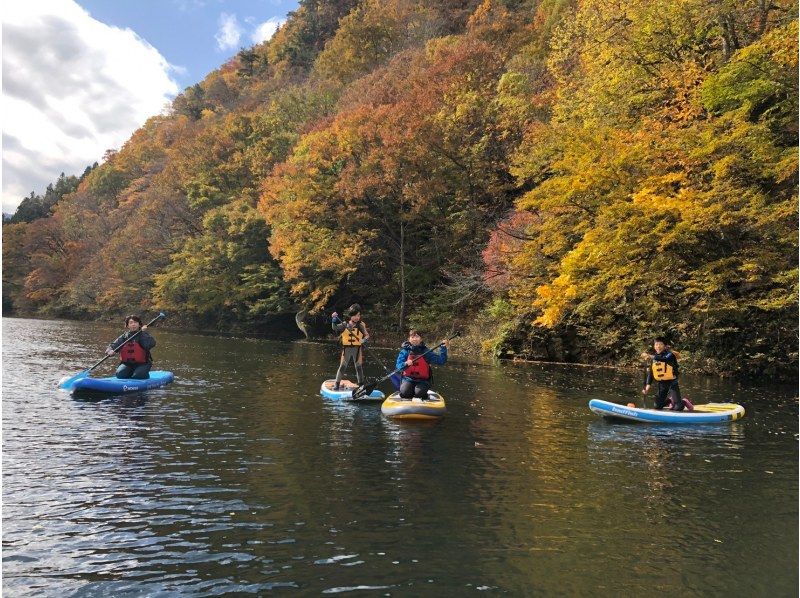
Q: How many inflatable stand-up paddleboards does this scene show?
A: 4